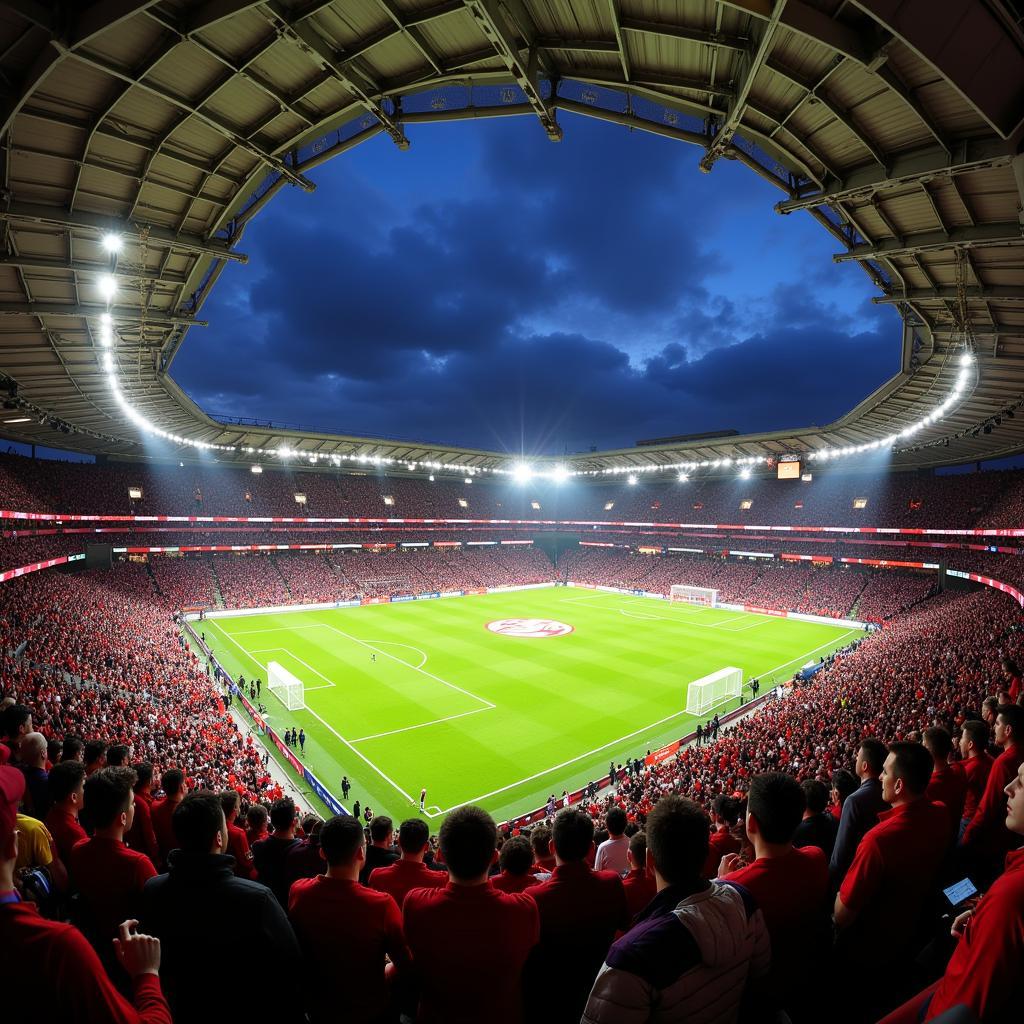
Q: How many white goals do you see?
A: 3